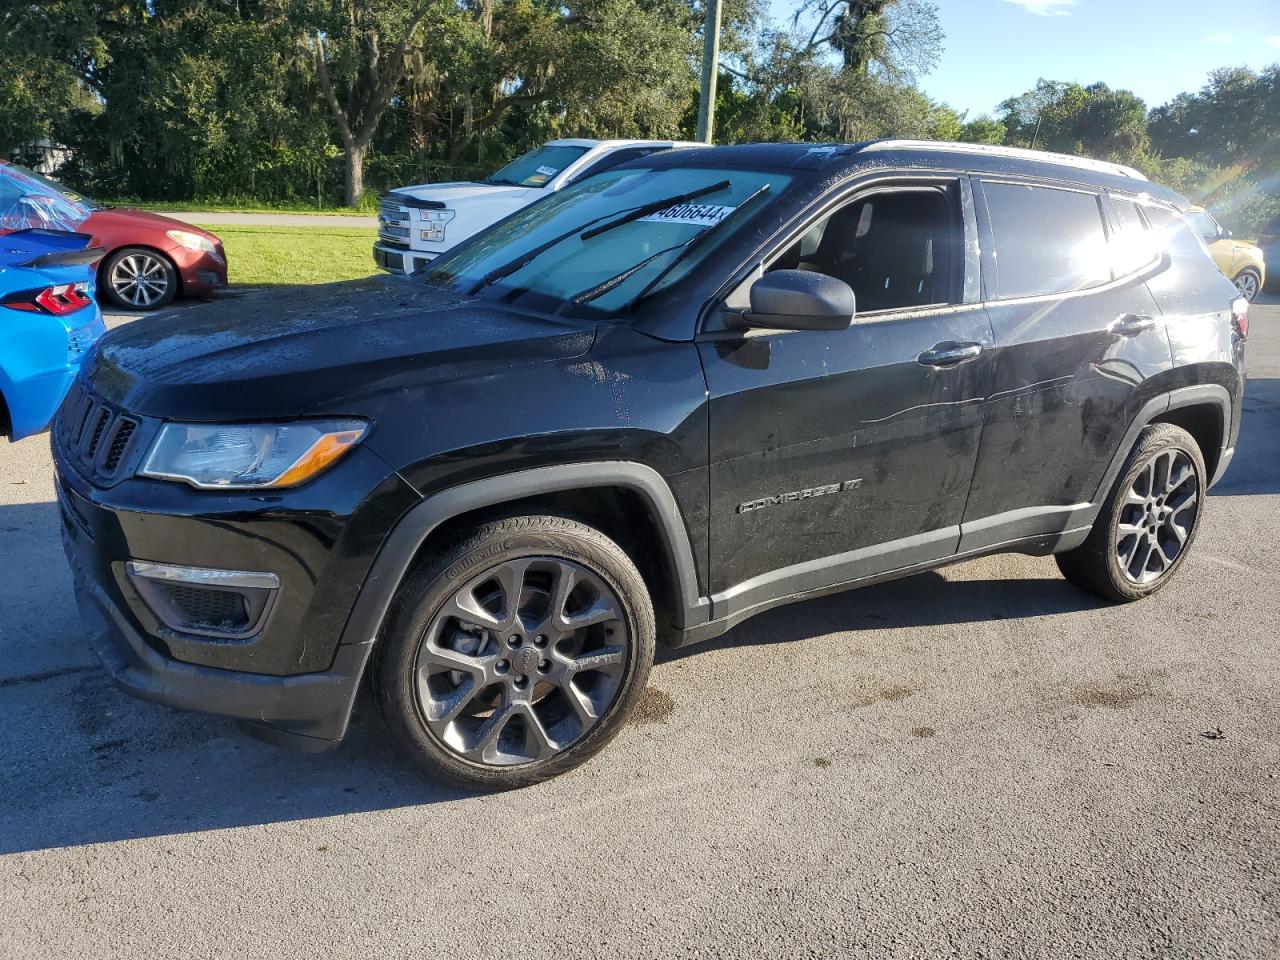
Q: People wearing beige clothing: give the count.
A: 0